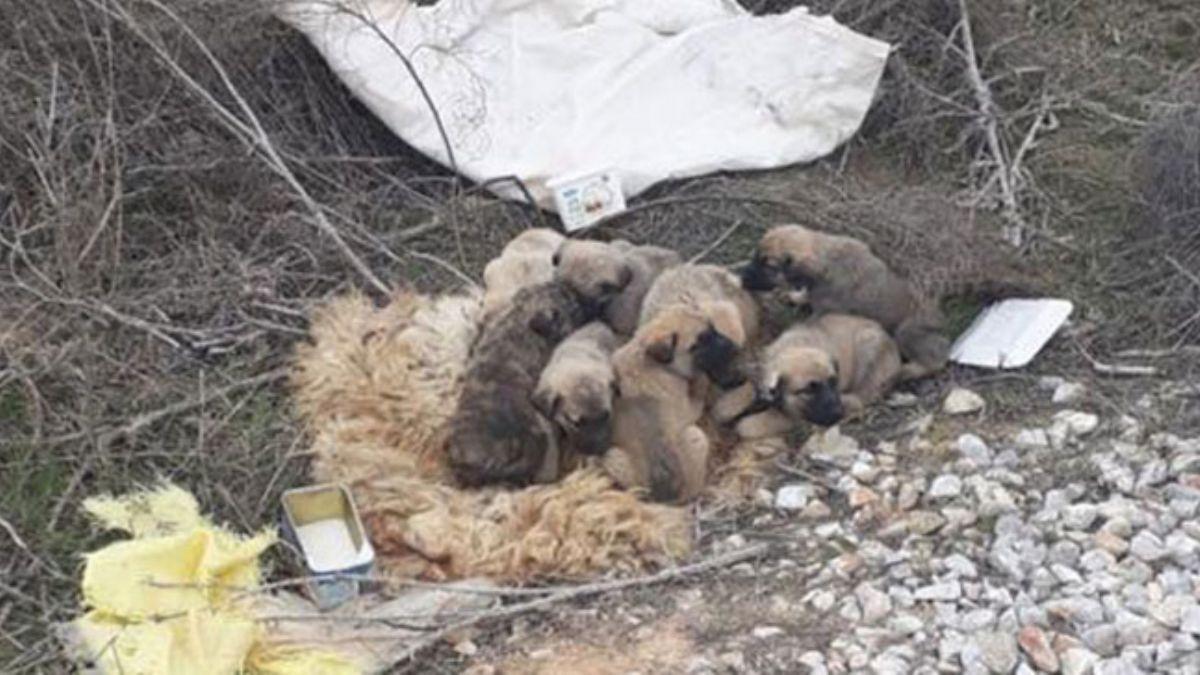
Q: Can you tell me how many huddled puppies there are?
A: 8